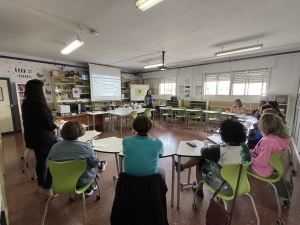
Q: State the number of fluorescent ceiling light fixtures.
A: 4